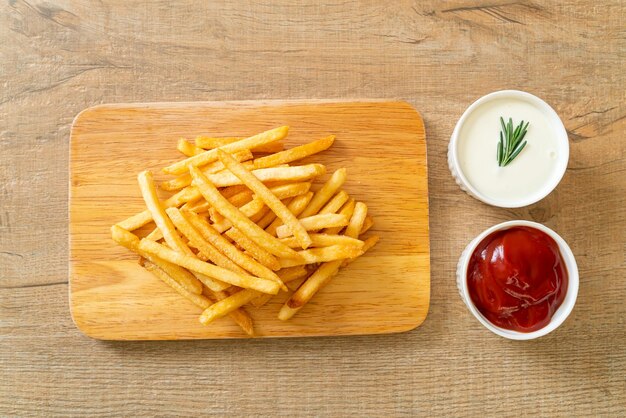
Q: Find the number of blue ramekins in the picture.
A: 0